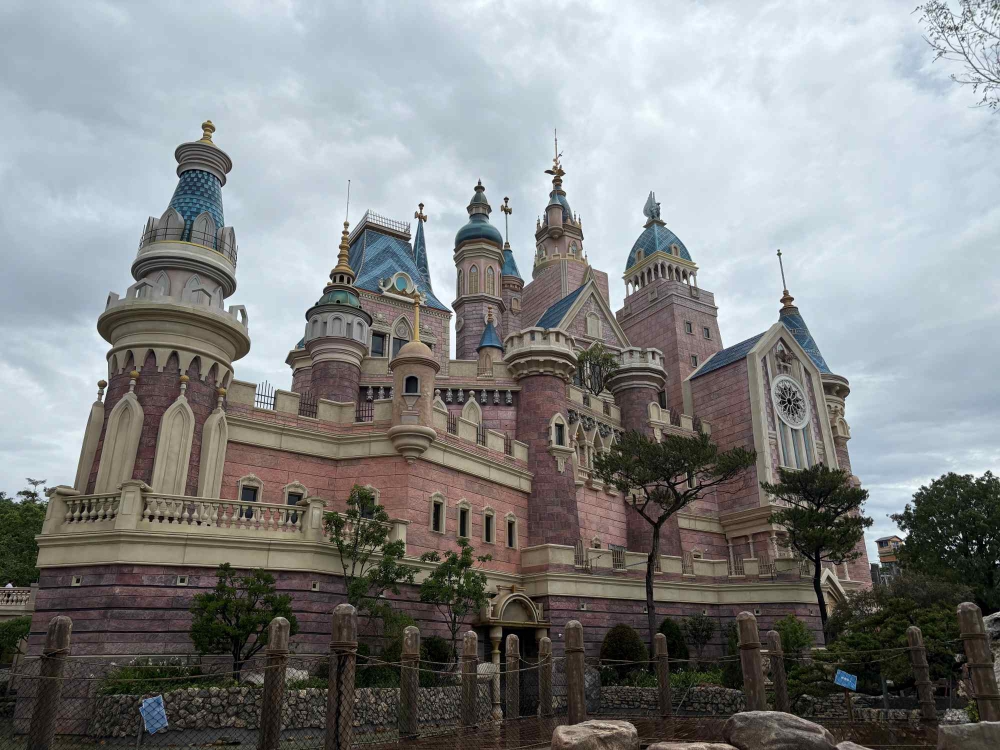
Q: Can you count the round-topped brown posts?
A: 13